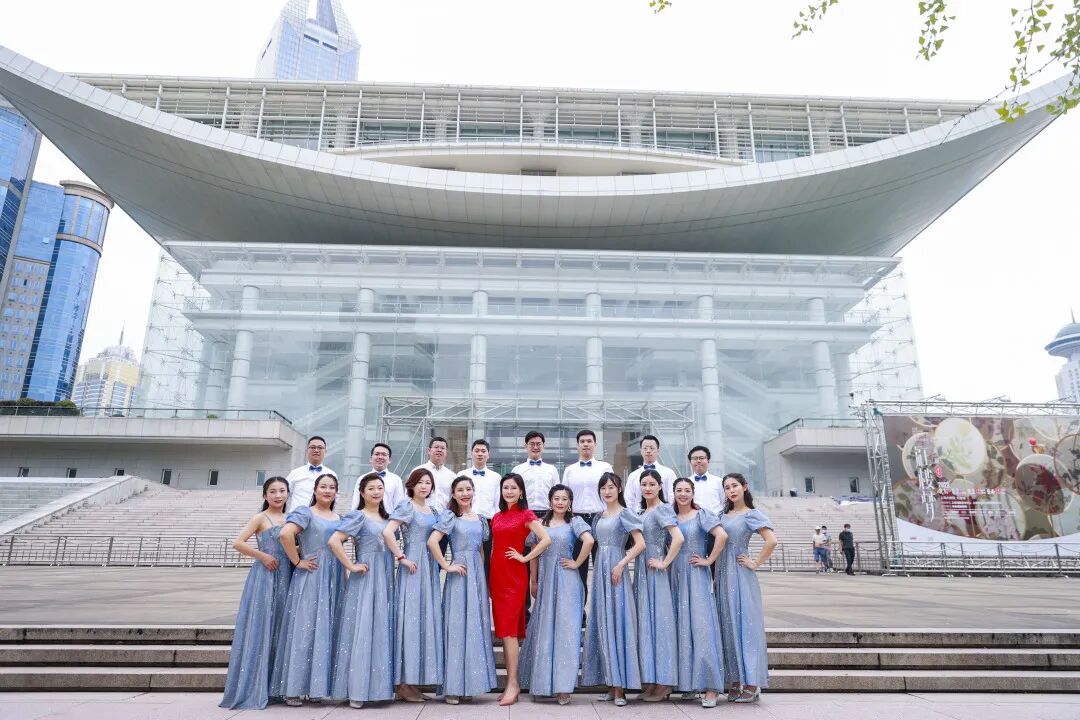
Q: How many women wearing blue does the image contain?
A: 10